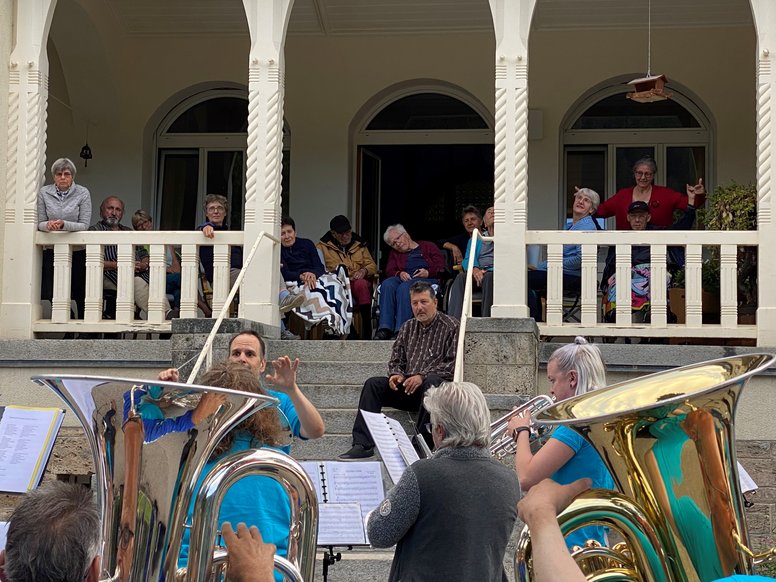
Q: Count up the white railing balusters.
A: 12